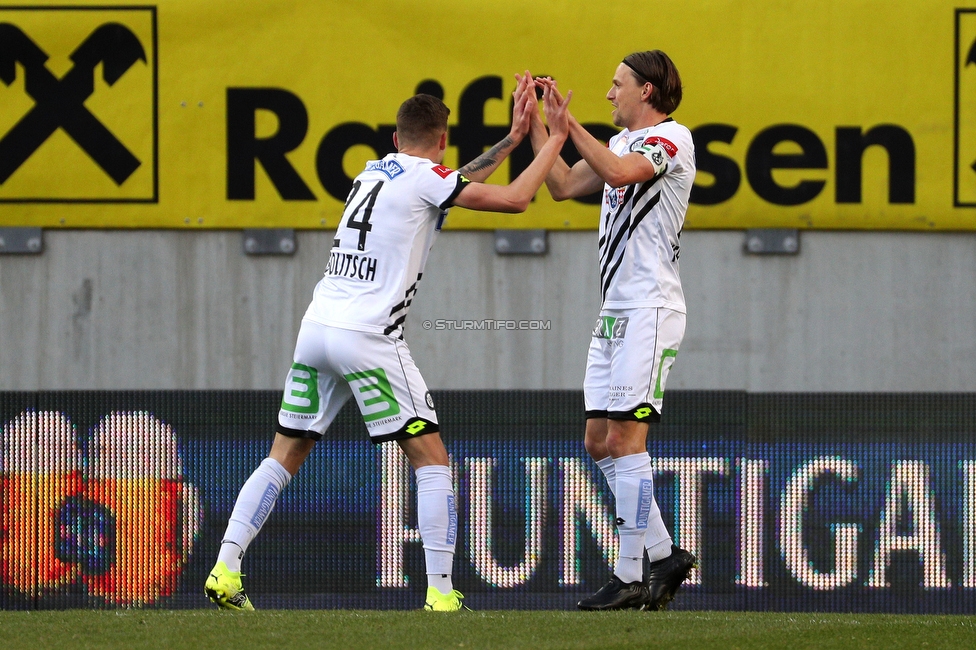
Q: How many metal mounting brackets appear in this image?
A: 4